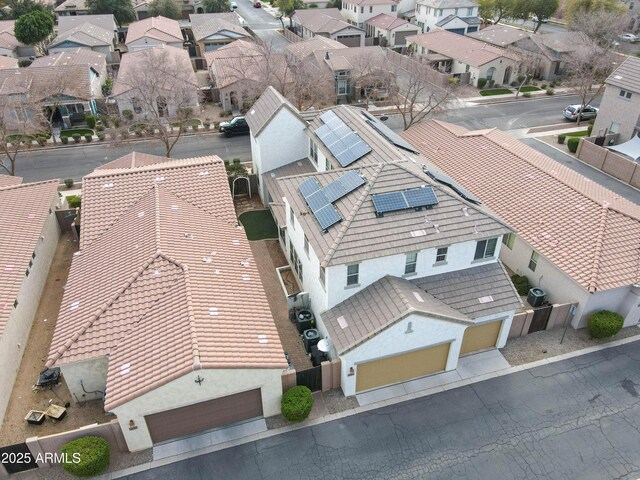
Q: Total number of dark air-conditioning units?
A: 3